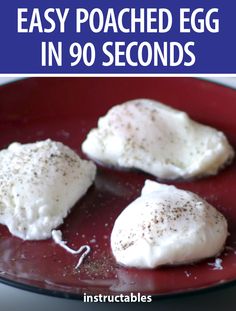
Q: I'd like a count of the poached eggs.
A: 3